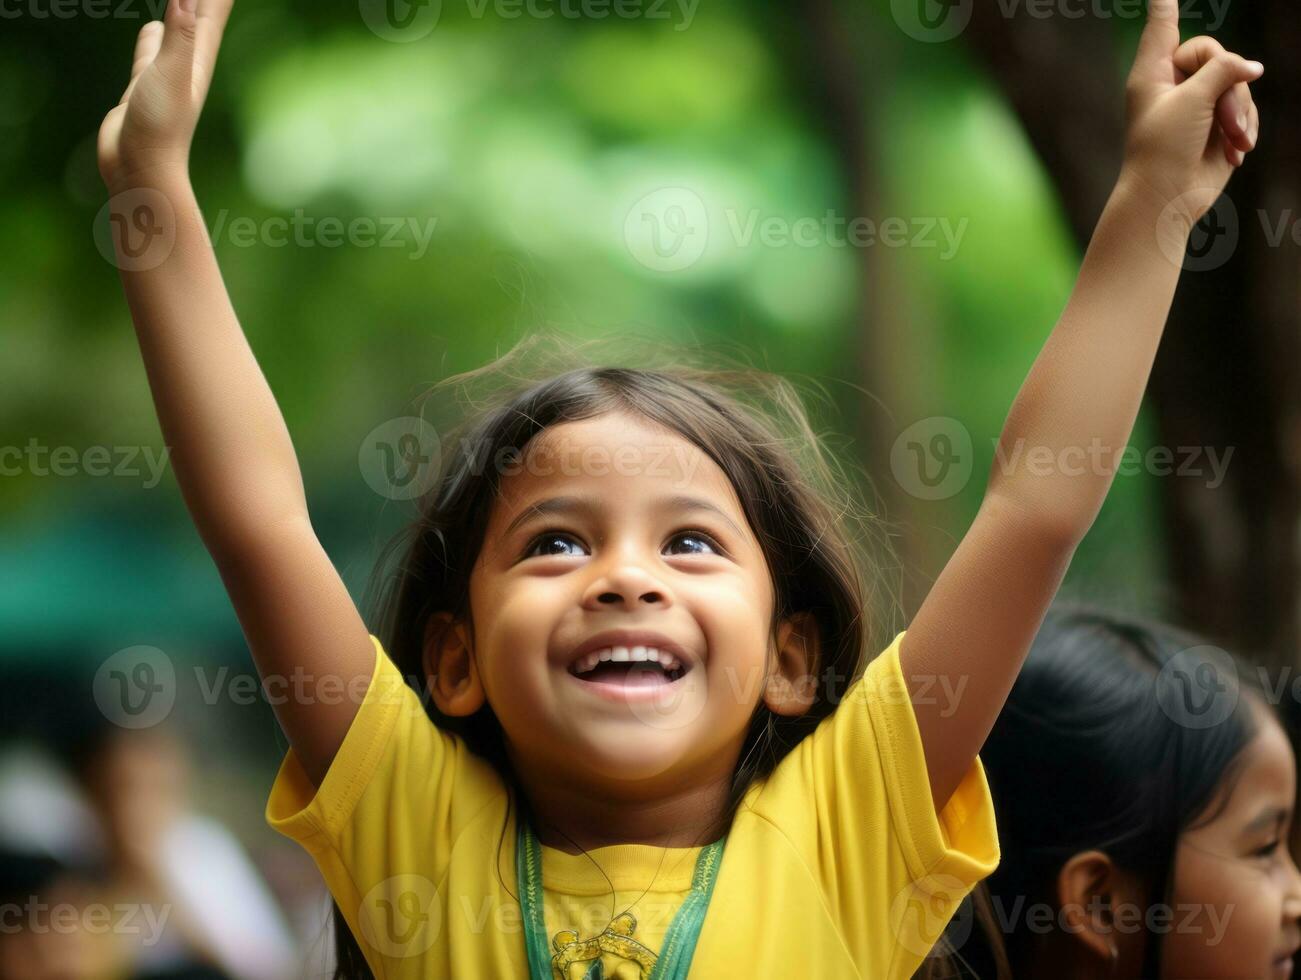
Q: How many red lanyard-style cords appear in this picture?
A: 0